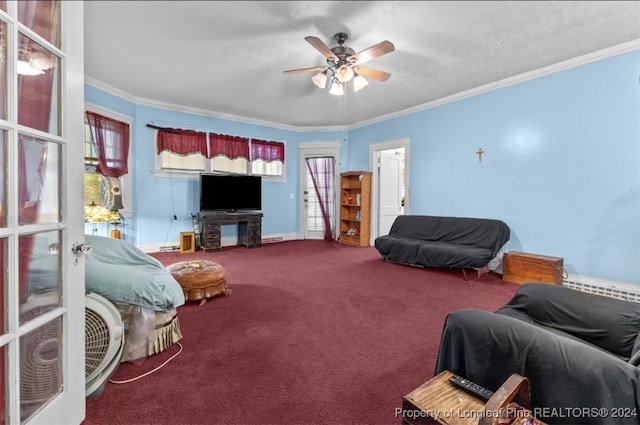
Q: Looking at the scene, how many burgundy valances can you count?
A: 3